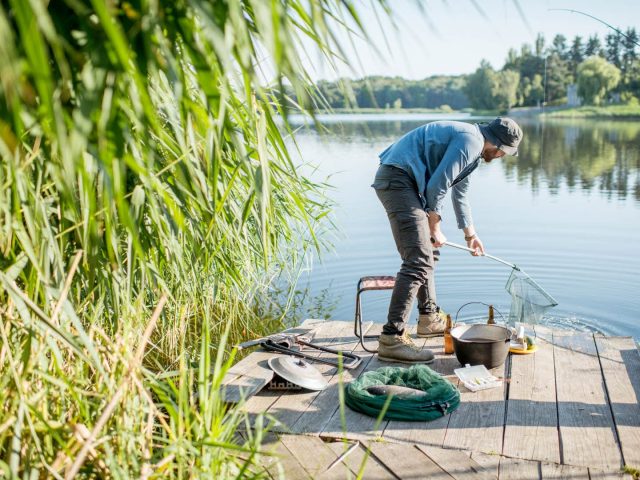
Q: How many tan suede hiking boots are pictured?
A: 2